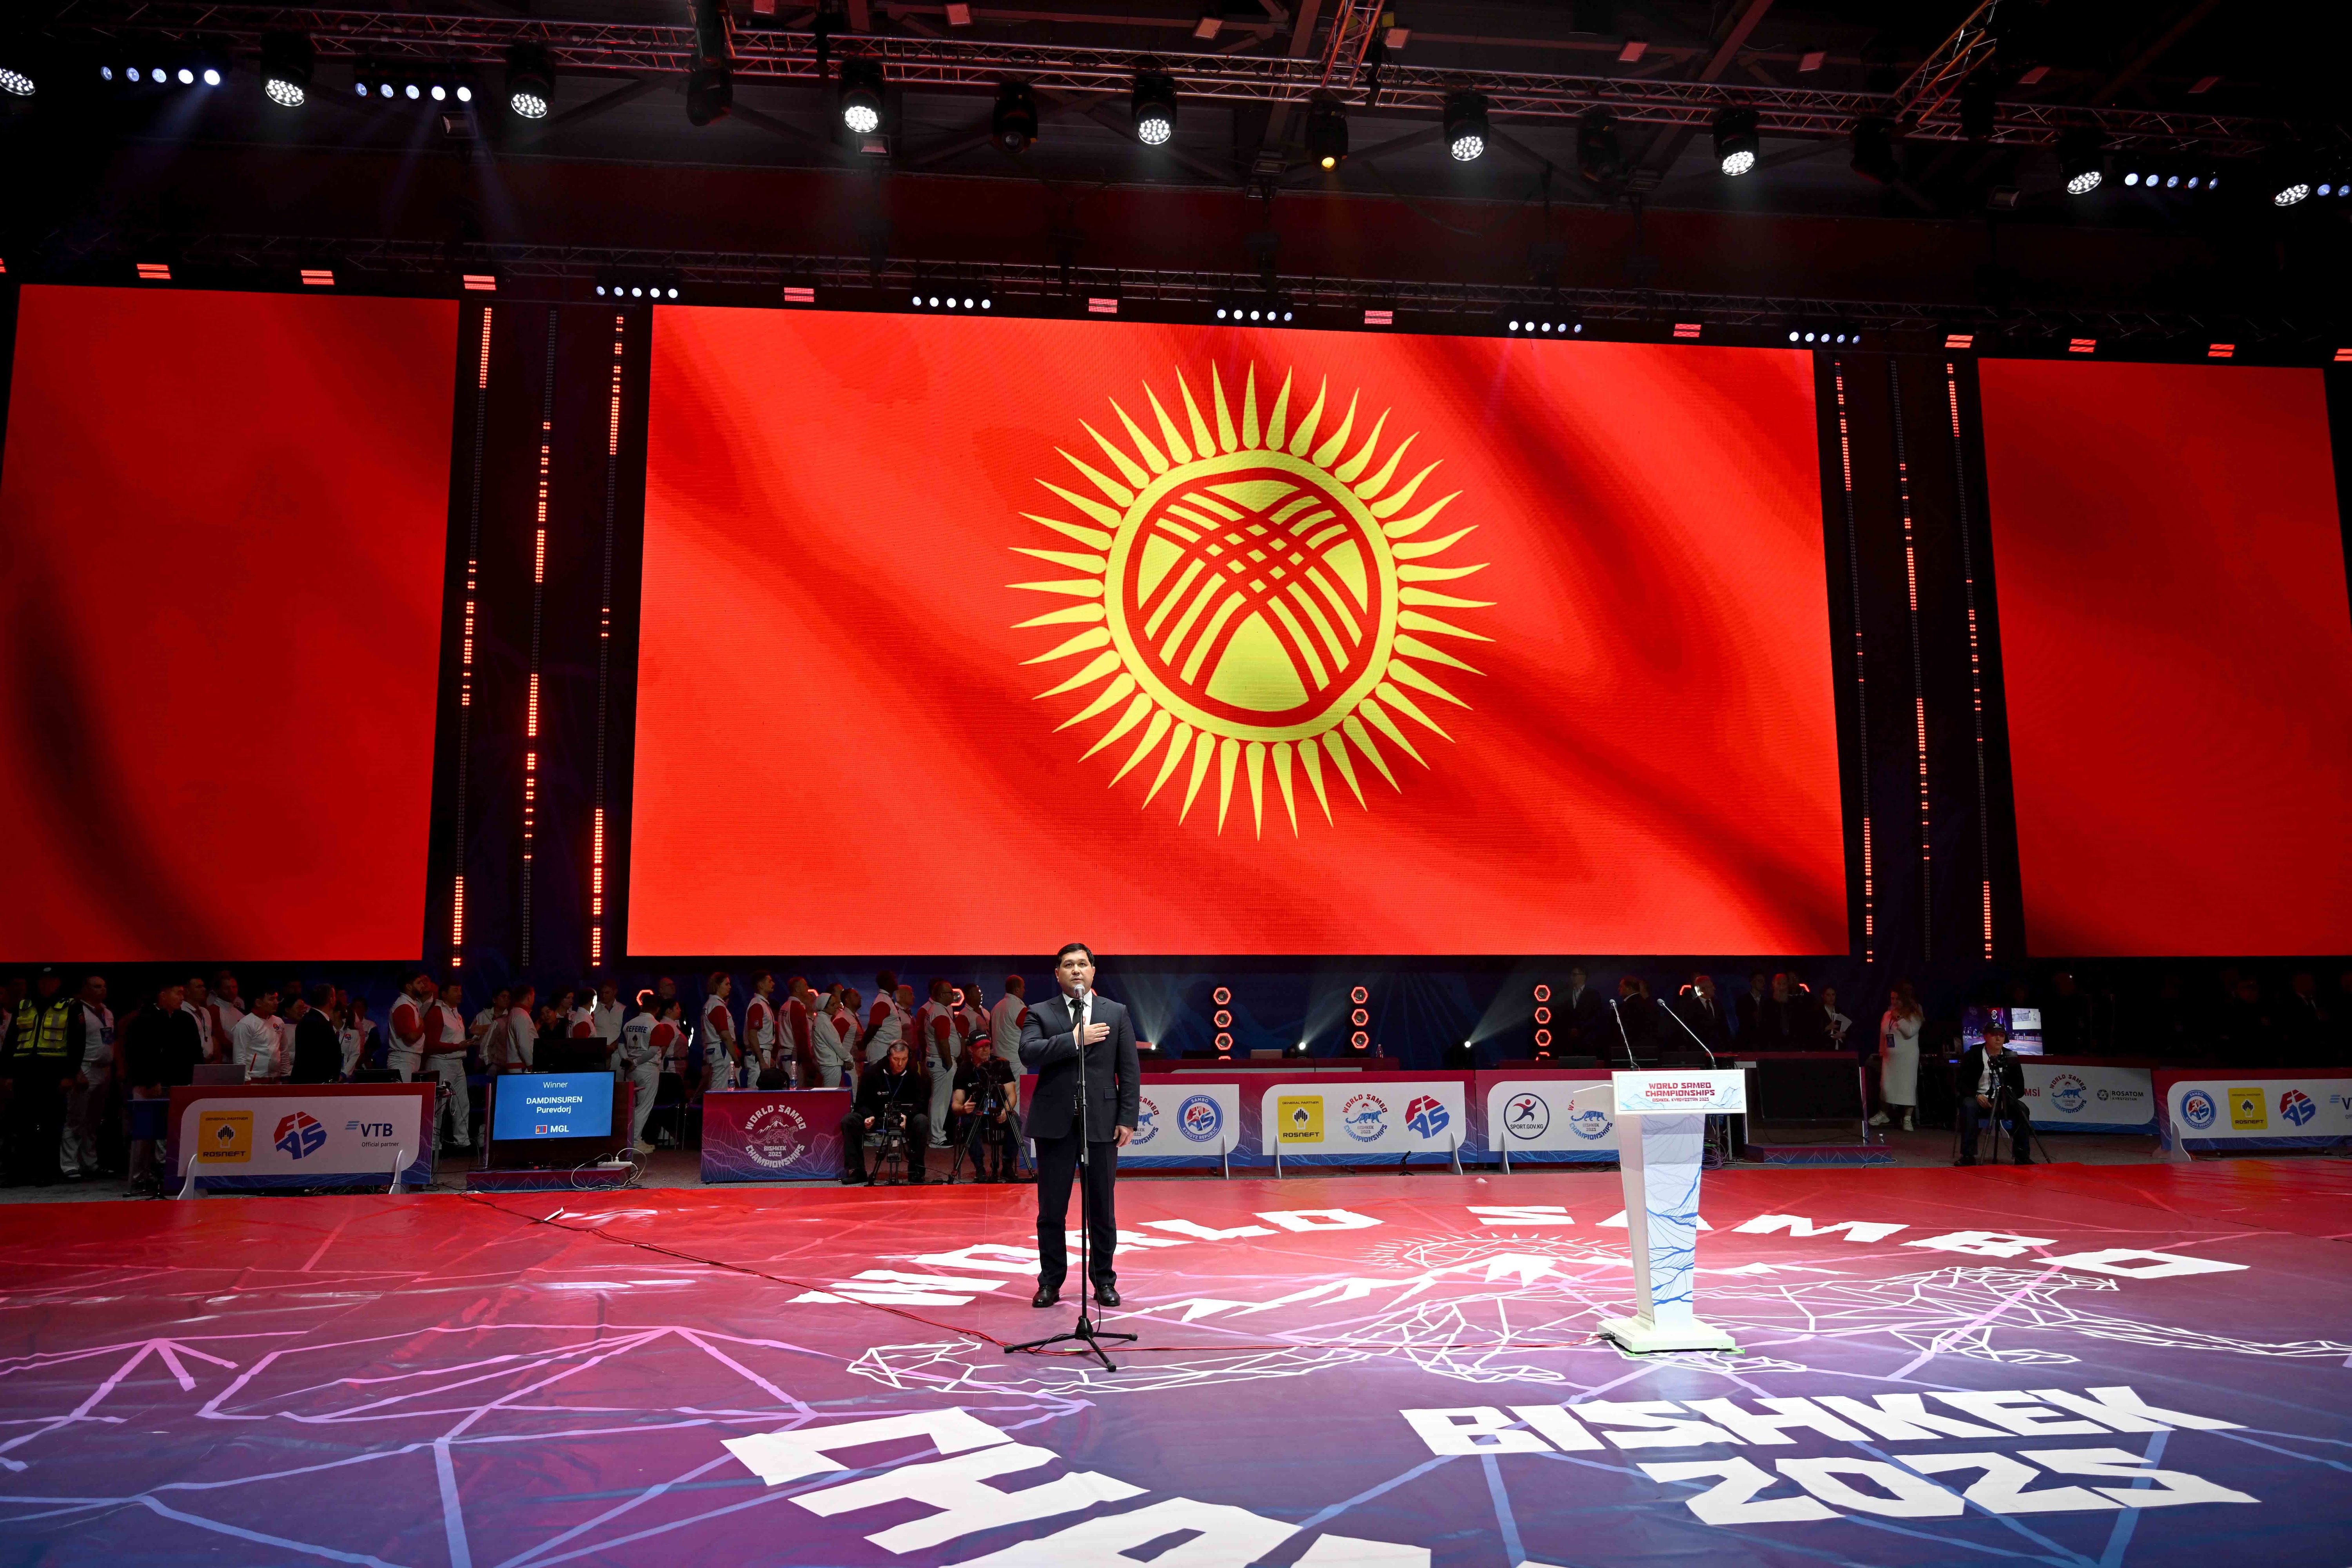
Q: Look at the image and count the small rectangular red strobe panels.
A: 12